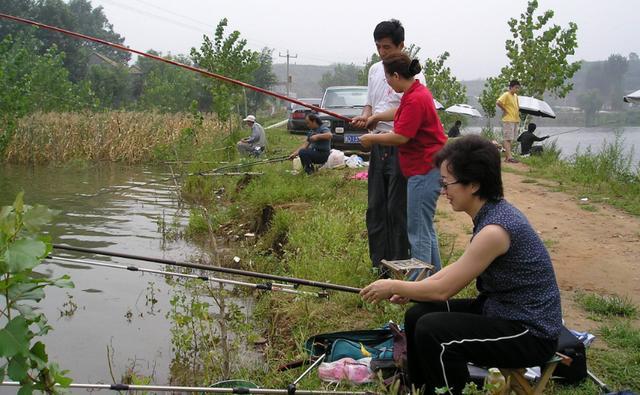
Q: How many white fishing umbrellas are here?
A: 4